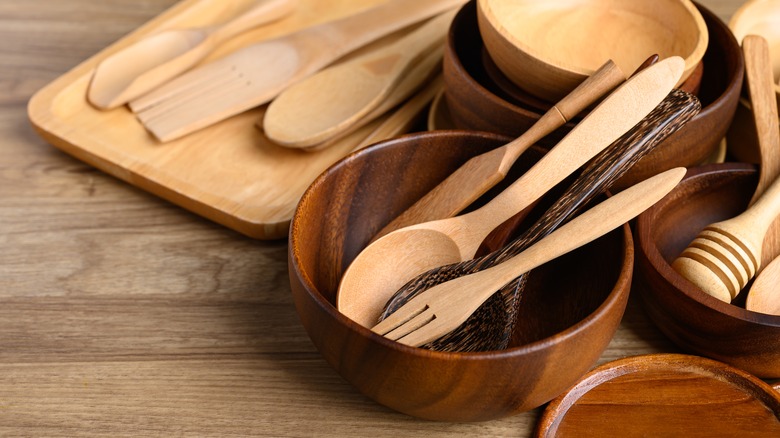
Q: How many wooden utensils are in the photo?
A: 12